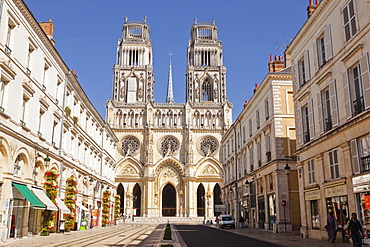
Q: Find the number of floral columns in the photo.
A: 4